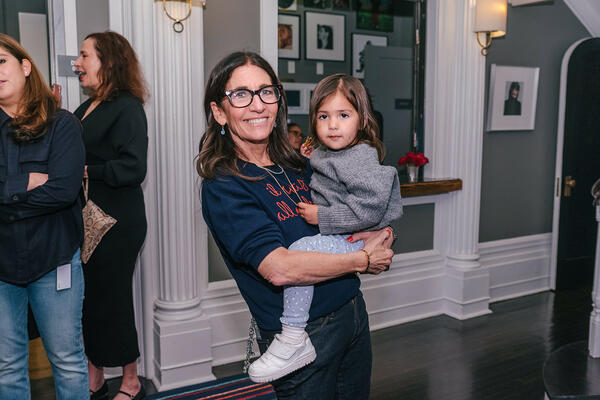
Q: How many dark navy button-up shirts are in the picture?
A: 1